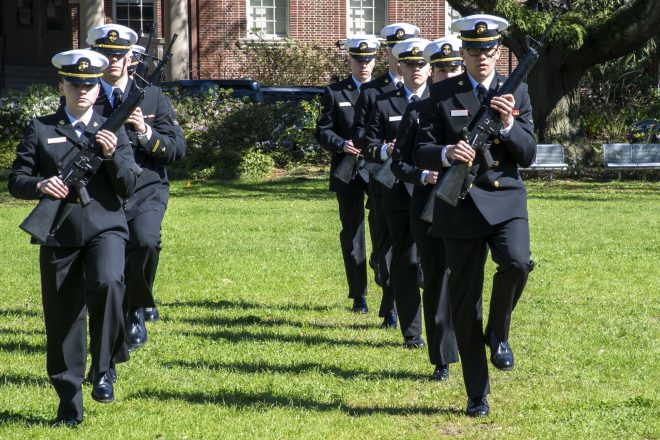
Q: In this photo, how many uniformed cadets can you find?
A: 8